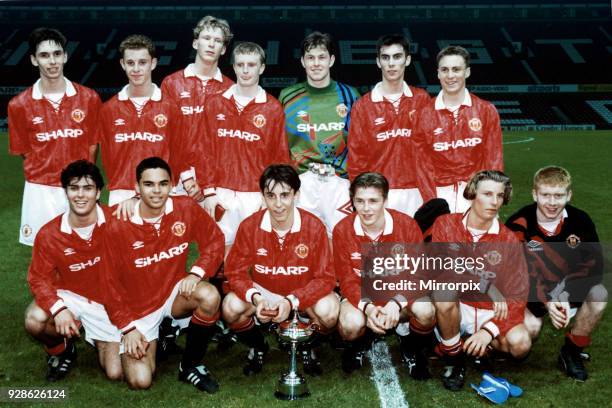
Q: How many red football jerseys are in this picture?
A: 11